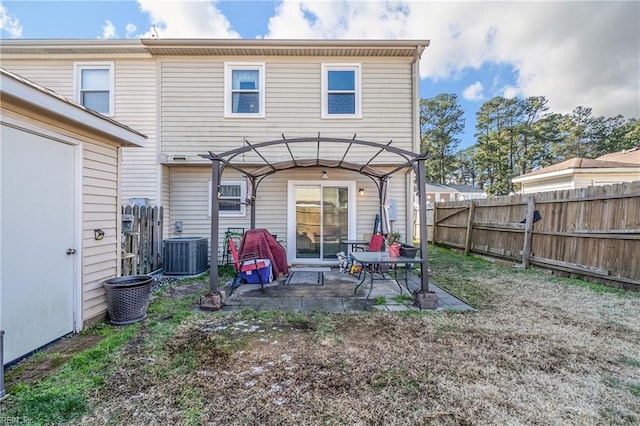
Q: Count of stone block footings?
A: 2